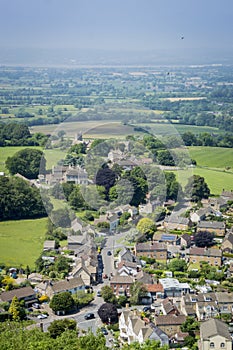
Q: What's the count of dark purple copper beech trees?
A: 3